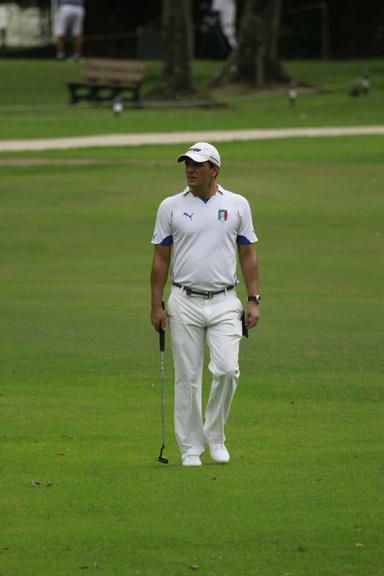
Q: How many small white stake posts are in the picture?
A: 3